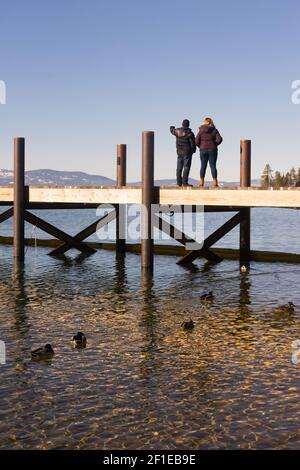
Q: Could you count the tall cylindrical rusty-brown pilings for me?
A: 4